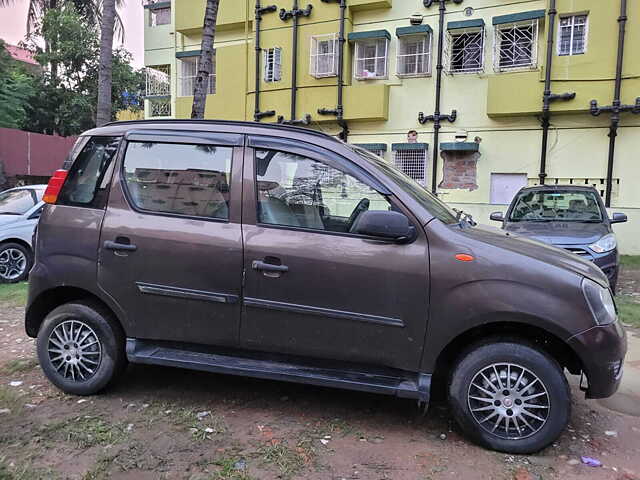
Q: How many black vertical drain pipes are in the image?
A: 6